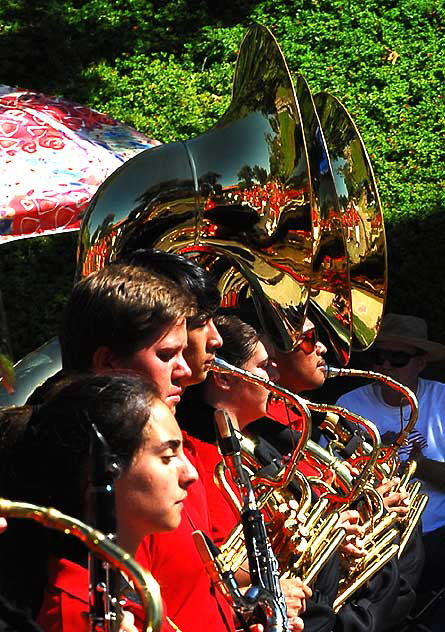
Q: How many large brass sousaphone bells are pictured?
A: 3